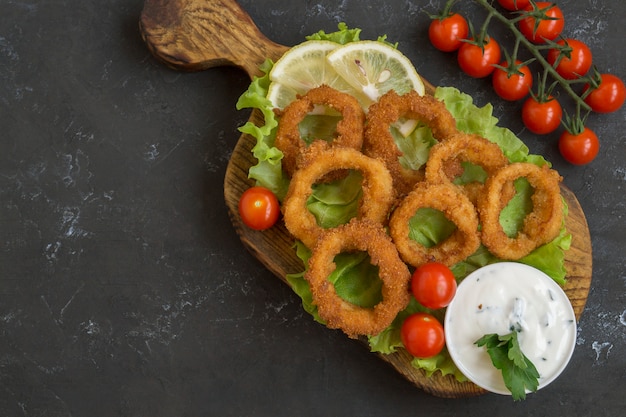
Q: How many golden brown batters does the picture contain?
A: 7